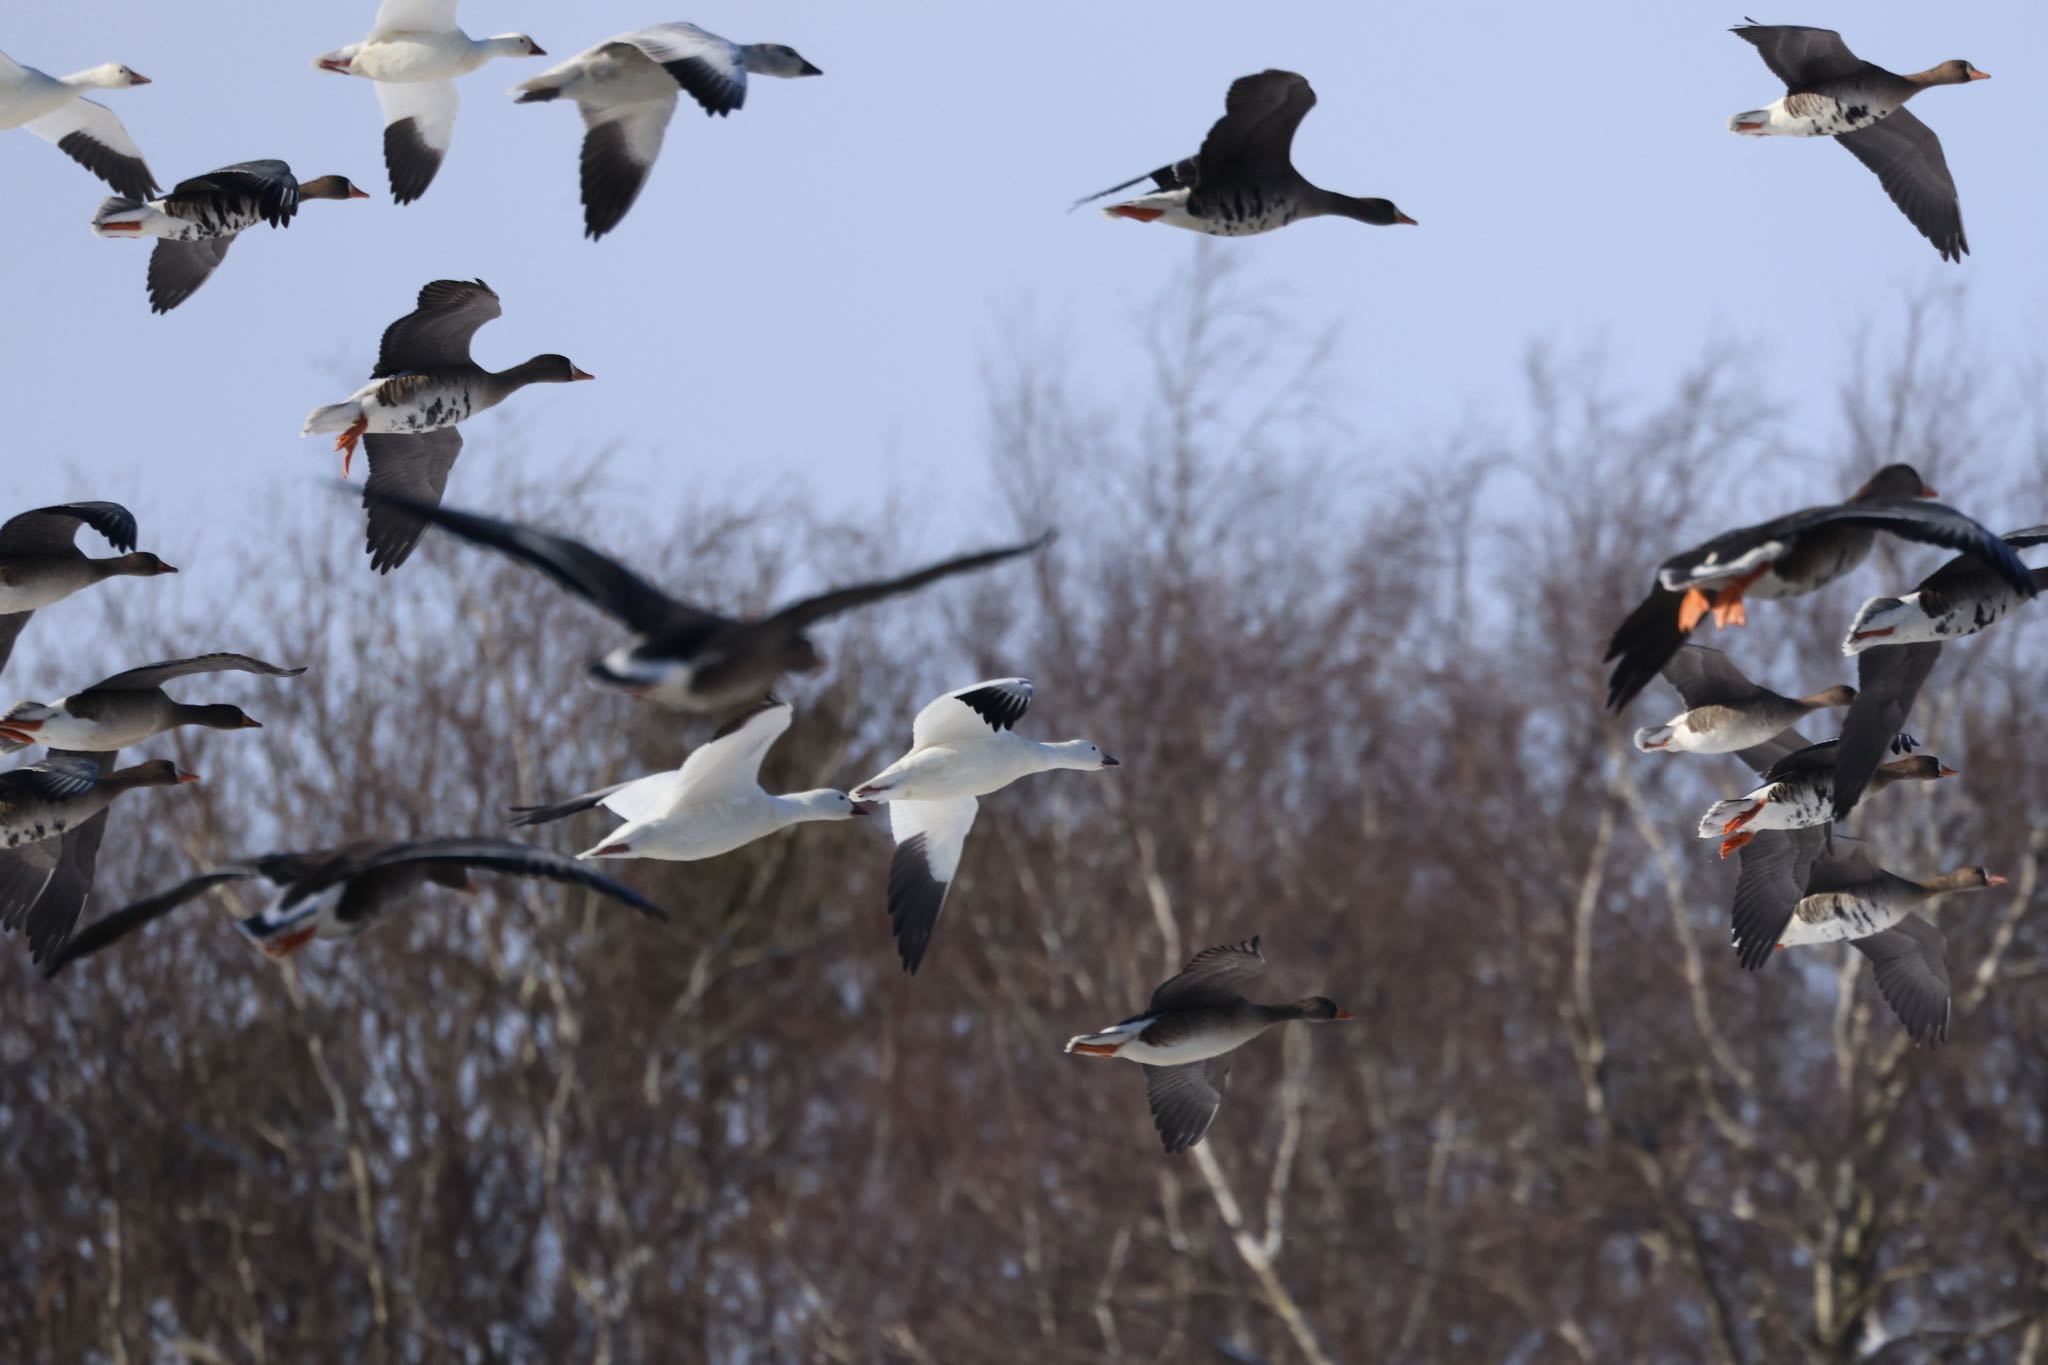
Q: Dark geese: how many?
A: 15